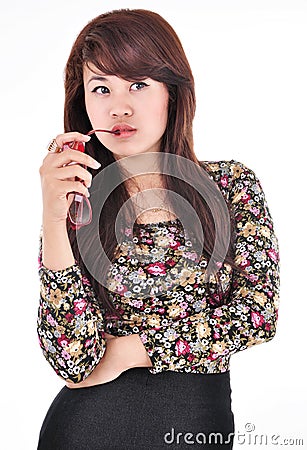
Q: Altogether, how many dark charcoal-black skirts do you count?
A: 1